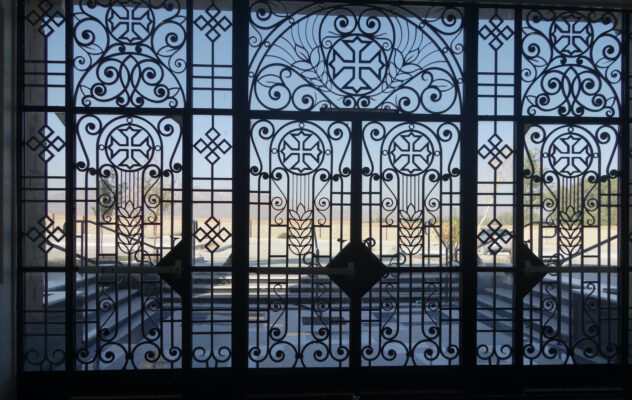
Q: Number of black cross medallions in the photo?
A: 7